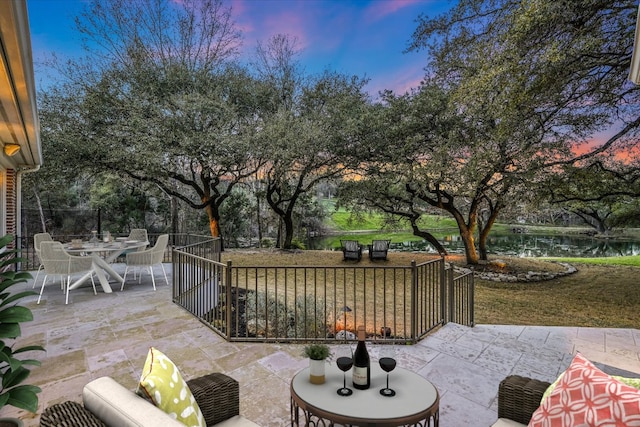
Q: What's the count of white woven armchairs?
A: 4